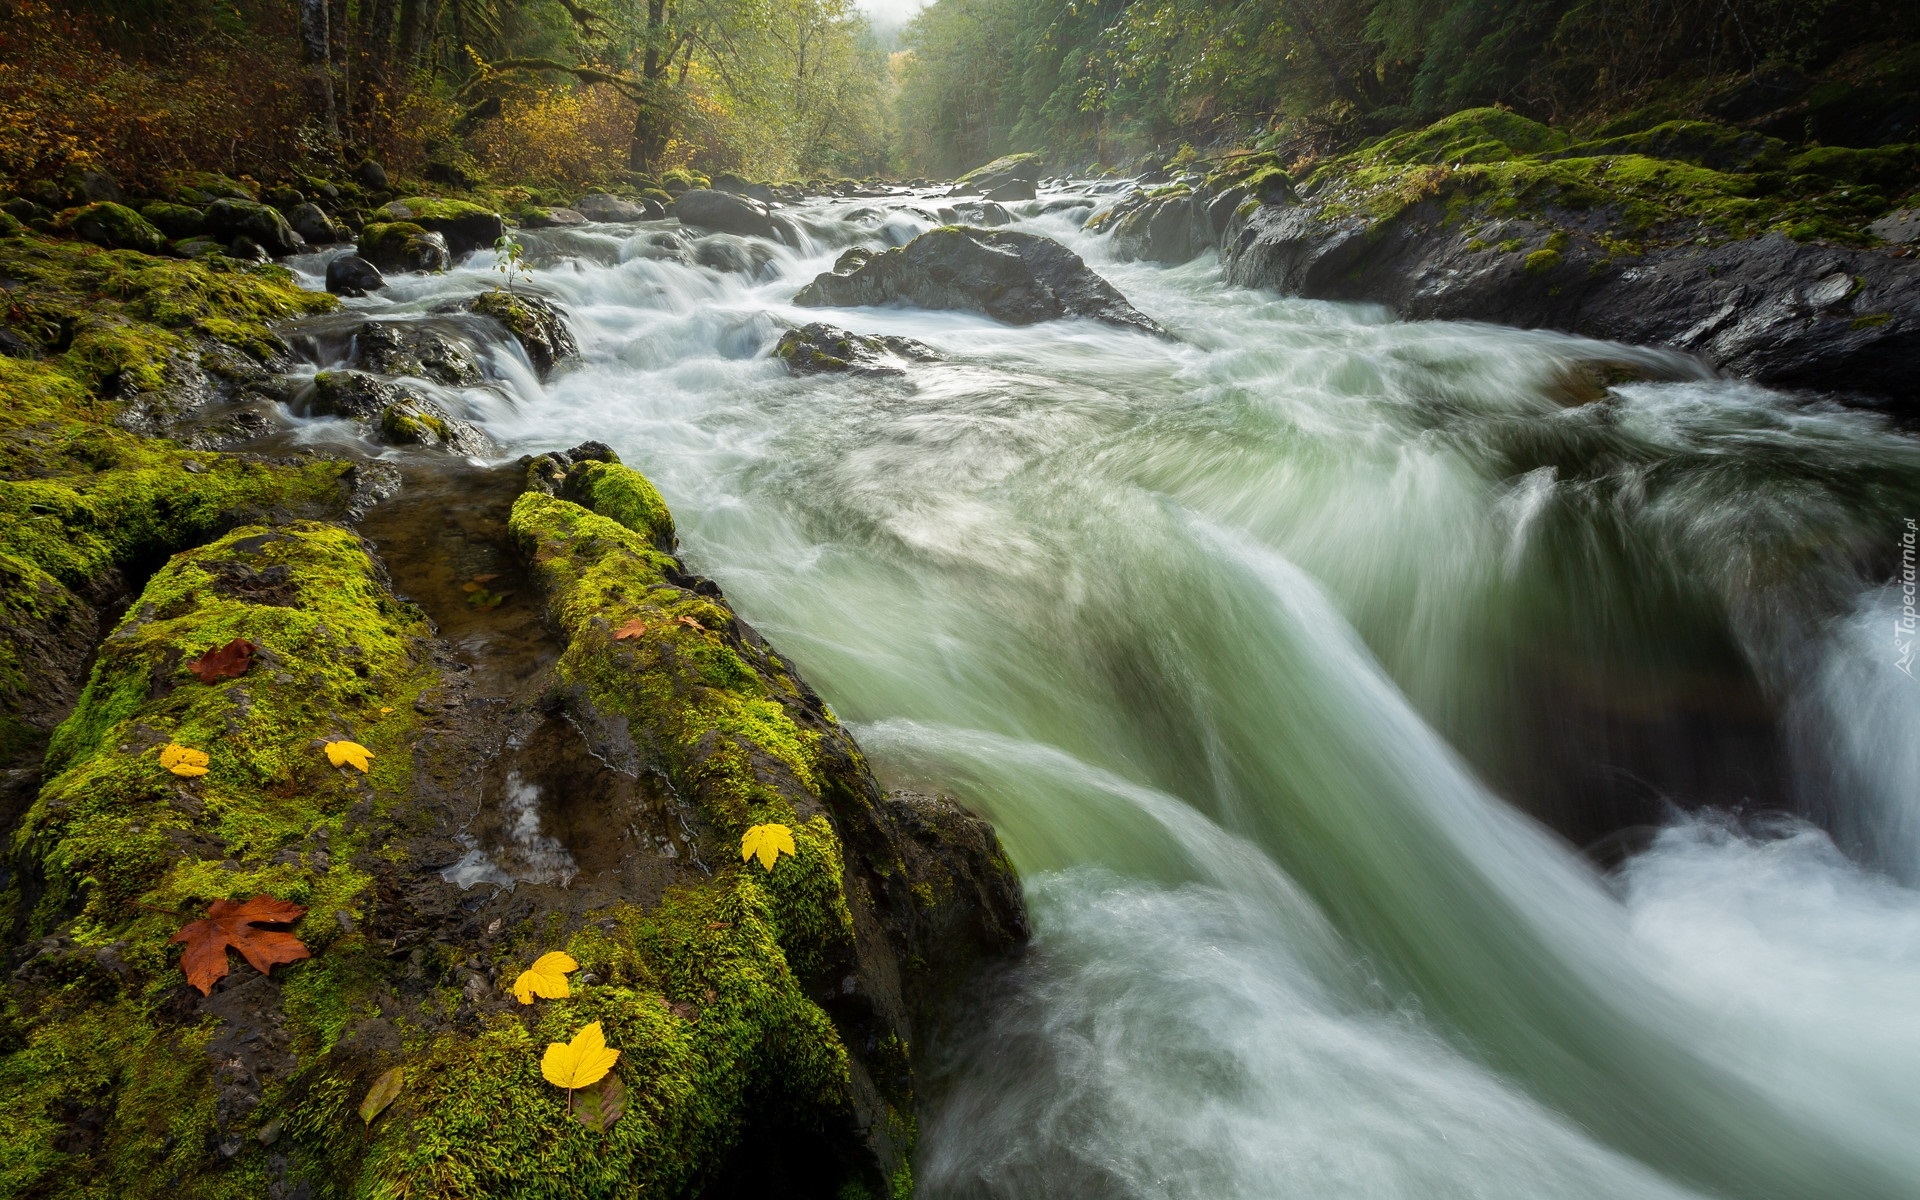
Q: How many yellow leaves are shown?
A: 5